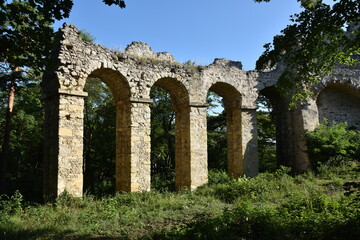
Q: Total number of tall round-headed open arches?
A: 4